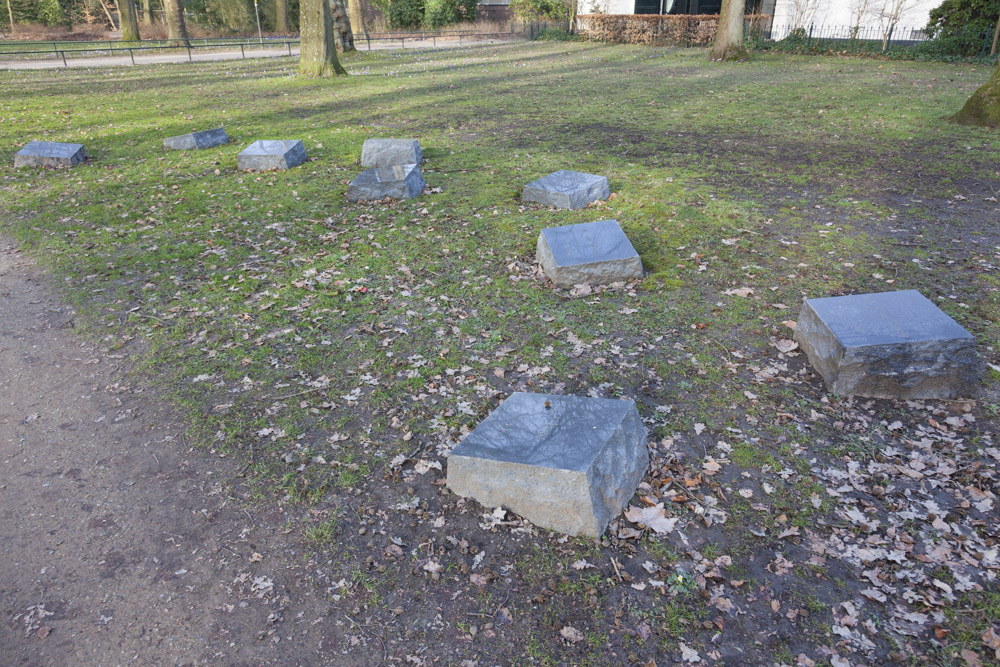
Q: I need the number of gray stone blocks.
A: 9